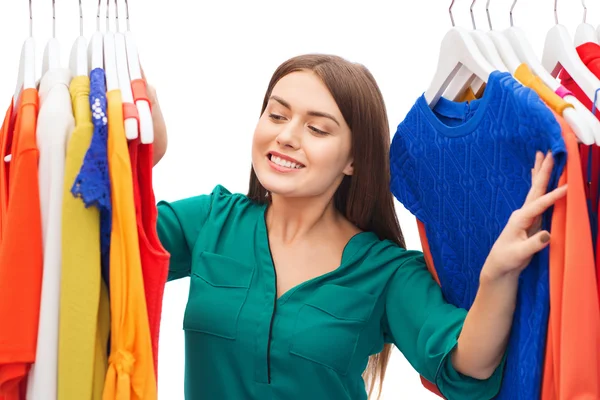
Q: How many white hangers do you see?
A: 13